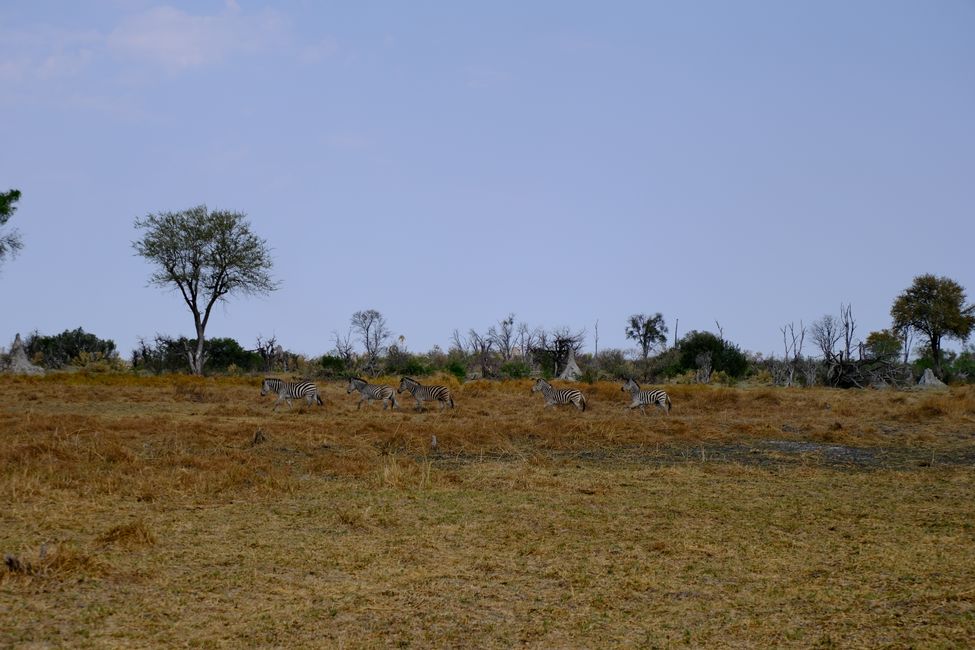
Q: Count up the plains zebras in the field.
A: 5